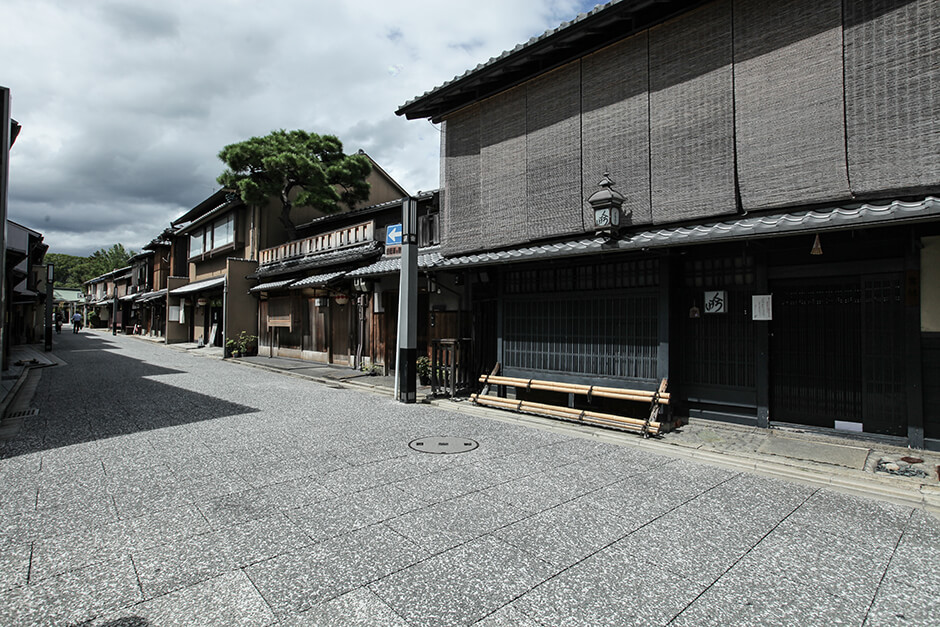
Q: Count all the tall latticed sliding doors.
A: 2